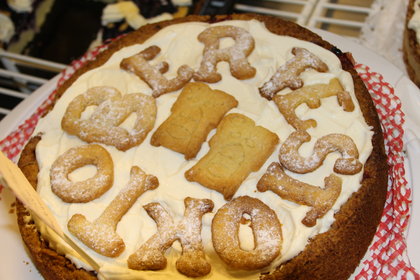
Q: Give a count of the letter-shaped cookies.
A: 11